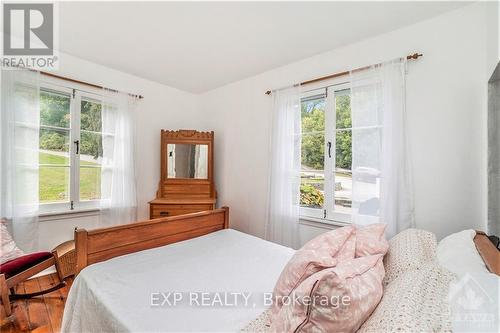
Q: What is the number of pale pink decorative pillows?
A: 2